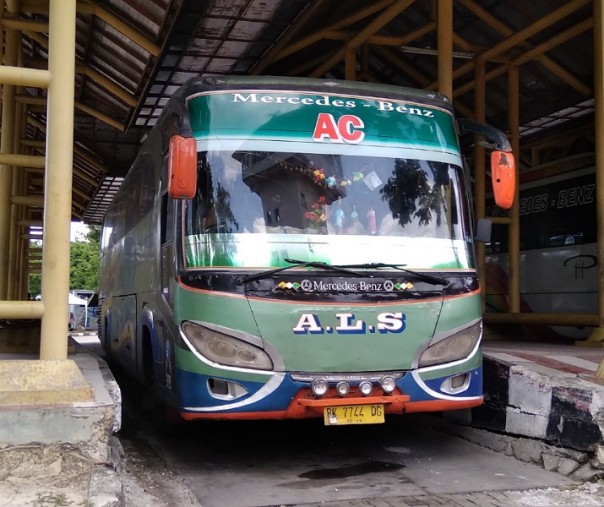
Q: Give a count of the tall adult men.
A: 0